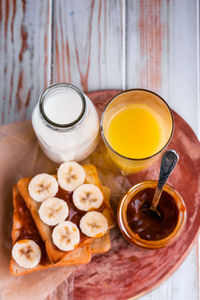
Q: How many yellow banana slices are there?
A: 7